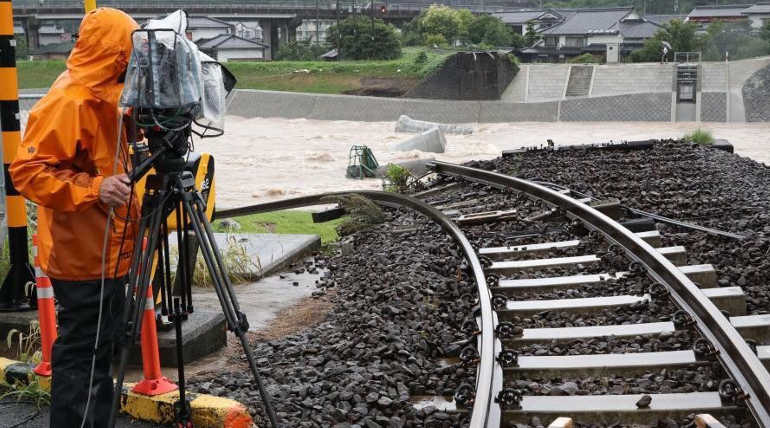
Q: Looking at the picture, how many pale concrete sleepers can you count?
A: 7